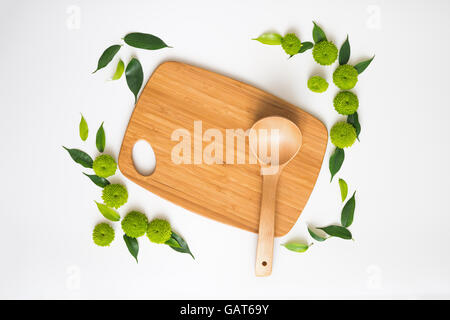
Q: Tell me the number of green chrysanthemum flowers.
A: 11